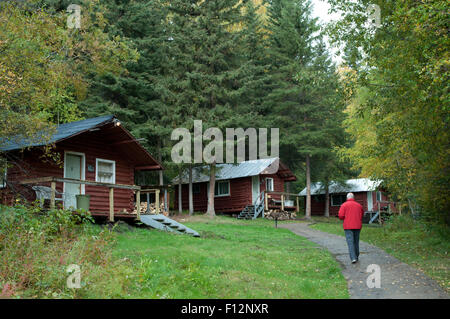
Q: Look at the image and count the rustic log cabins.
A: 3